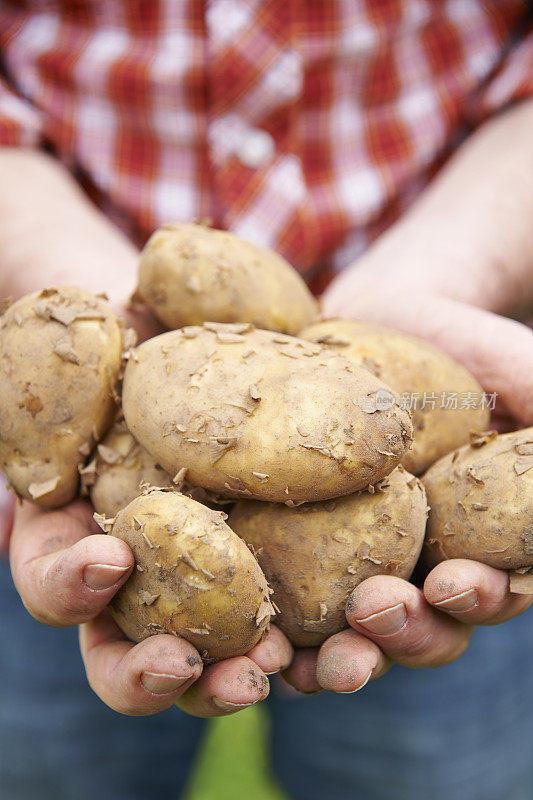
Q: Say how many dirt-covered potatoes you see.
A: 8